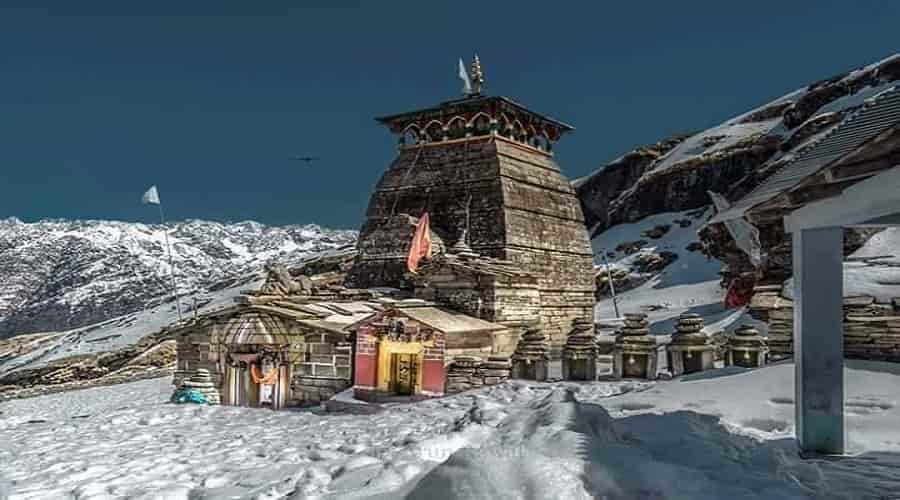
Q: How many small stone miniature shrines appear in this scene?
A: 5